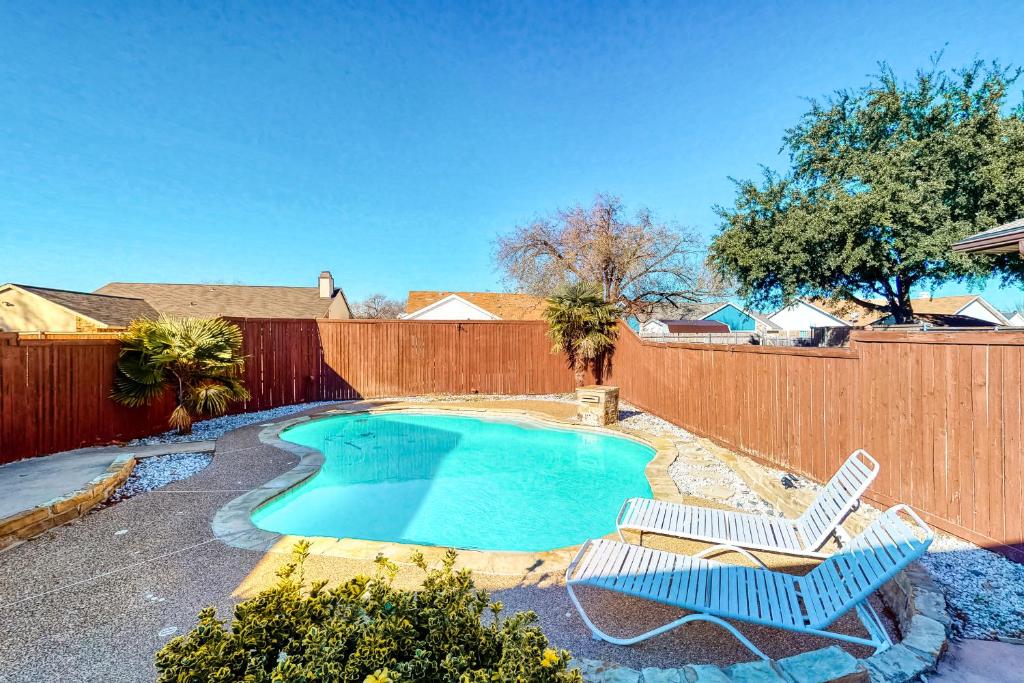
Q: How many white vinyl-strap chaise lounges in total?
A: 2